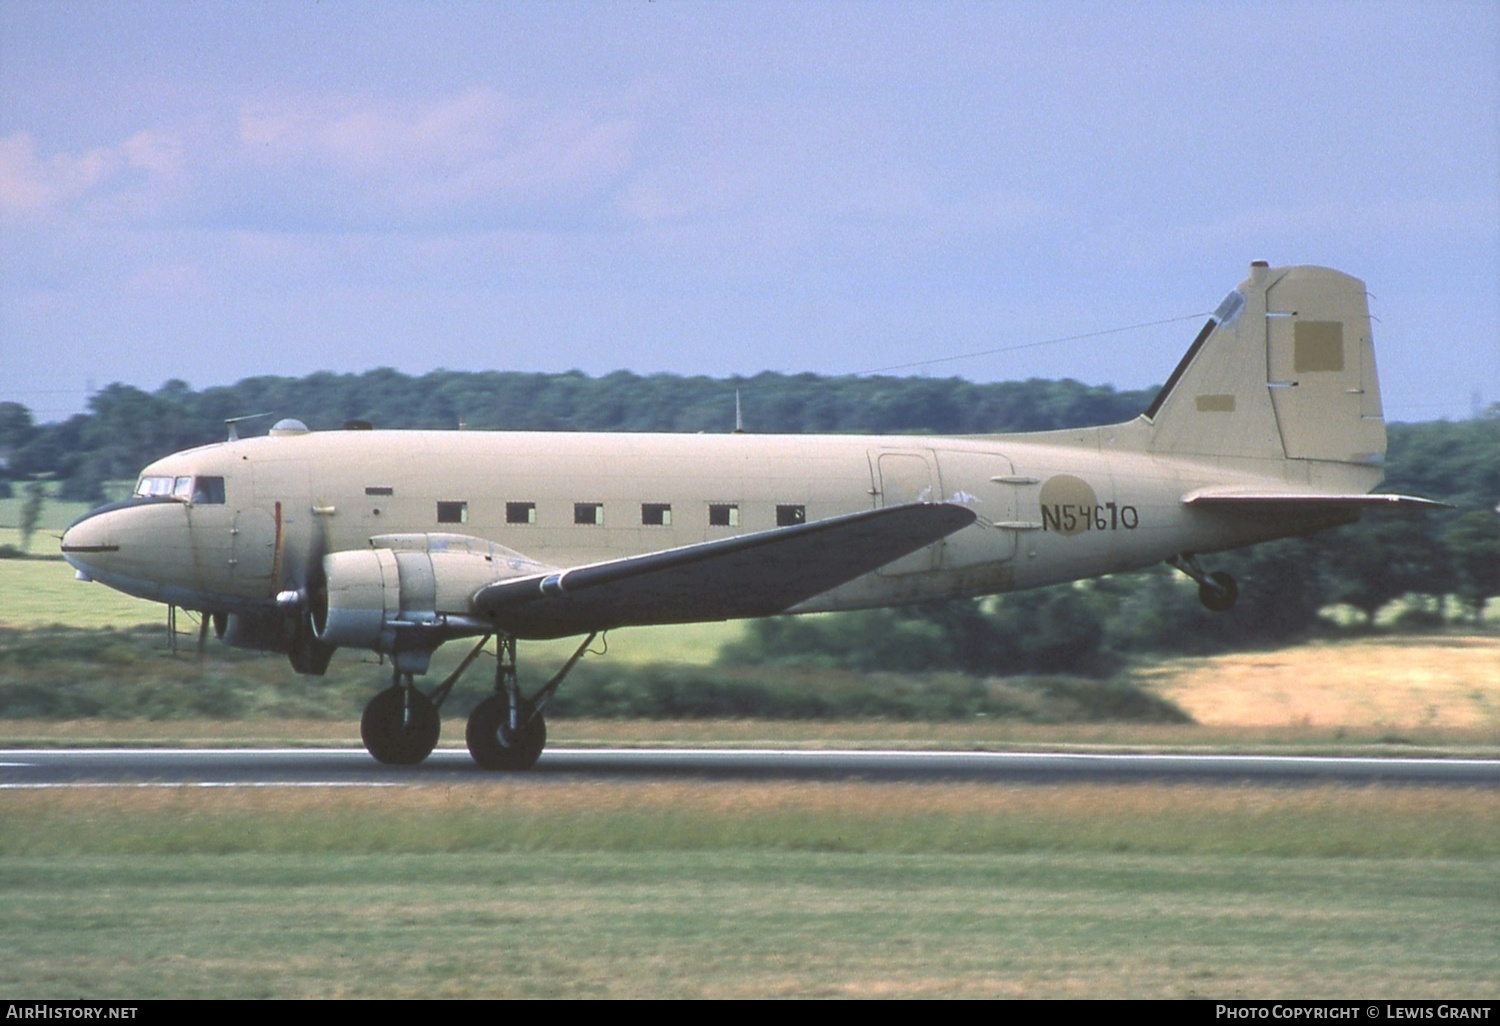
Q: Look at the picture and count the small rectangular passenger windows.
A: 6